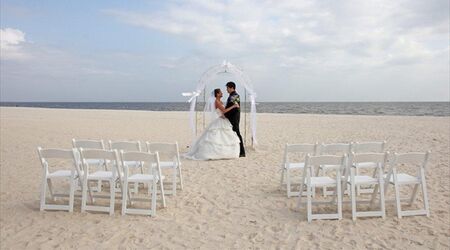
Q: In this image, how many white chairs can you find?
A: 12